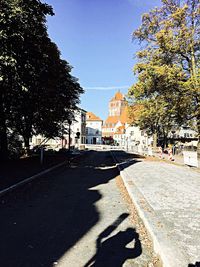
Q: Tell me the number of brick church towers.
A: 1